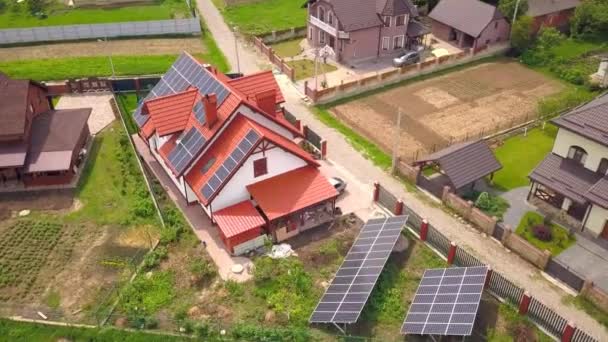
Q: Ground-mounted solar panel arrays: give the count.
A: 2